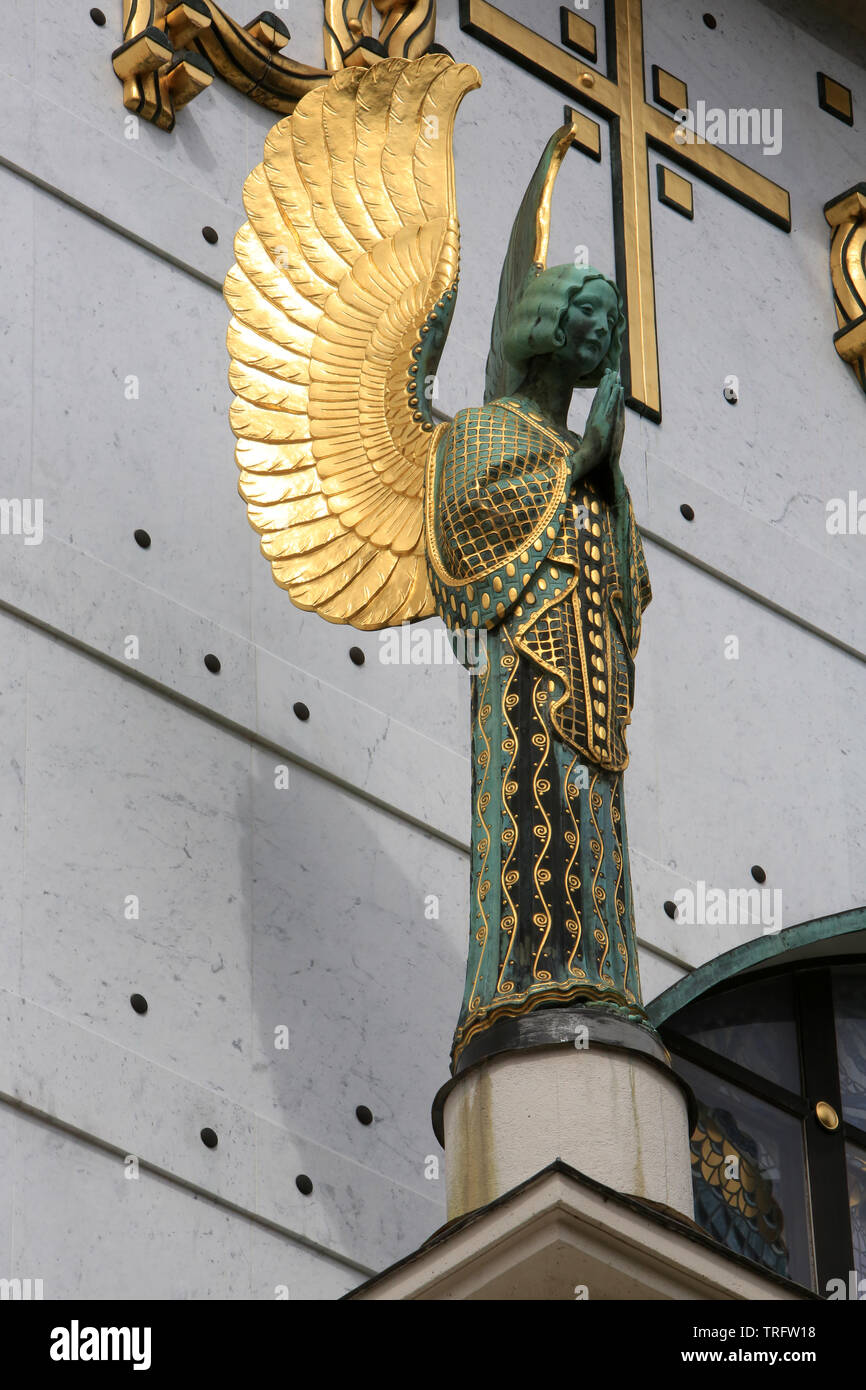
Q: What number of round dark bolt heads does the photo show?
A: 15